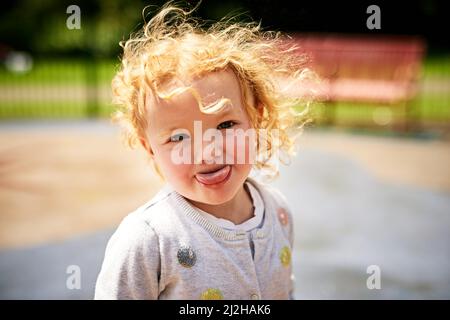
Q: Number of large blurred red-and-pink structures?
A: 1